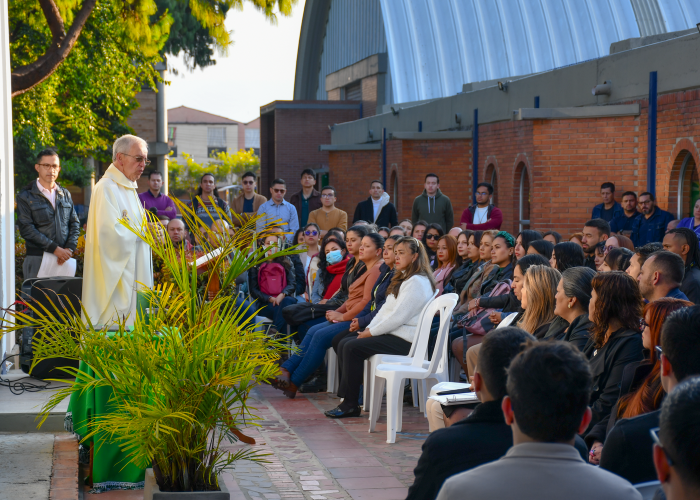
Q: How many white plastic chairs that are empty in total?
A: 2